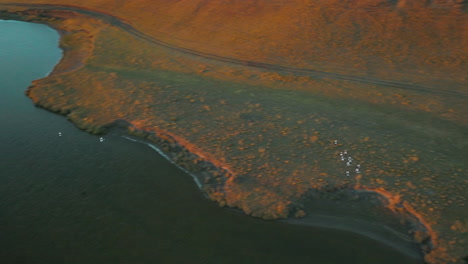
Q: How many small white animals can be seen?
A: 11